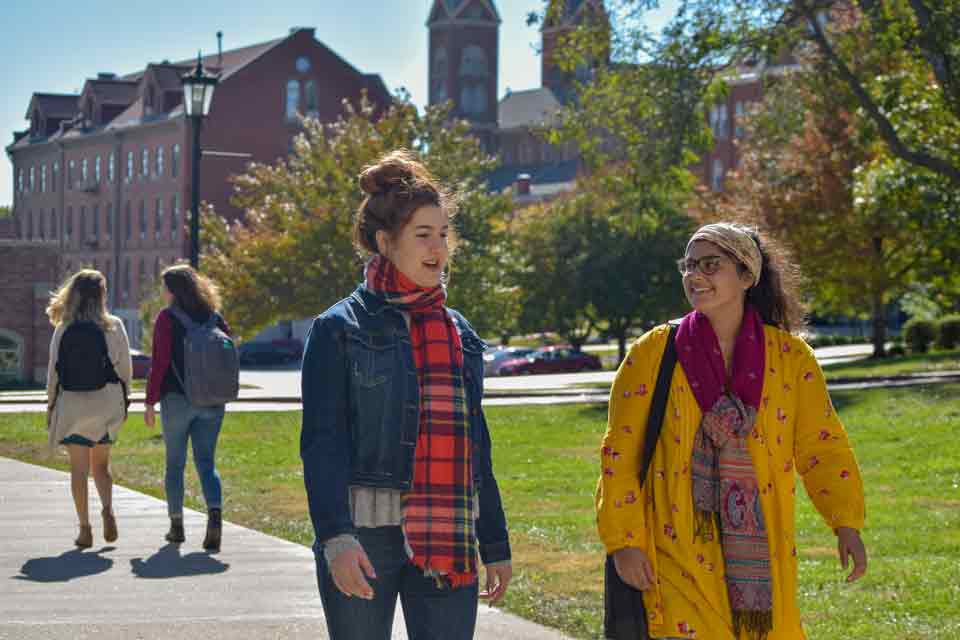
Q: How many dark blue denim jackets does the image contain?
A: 1